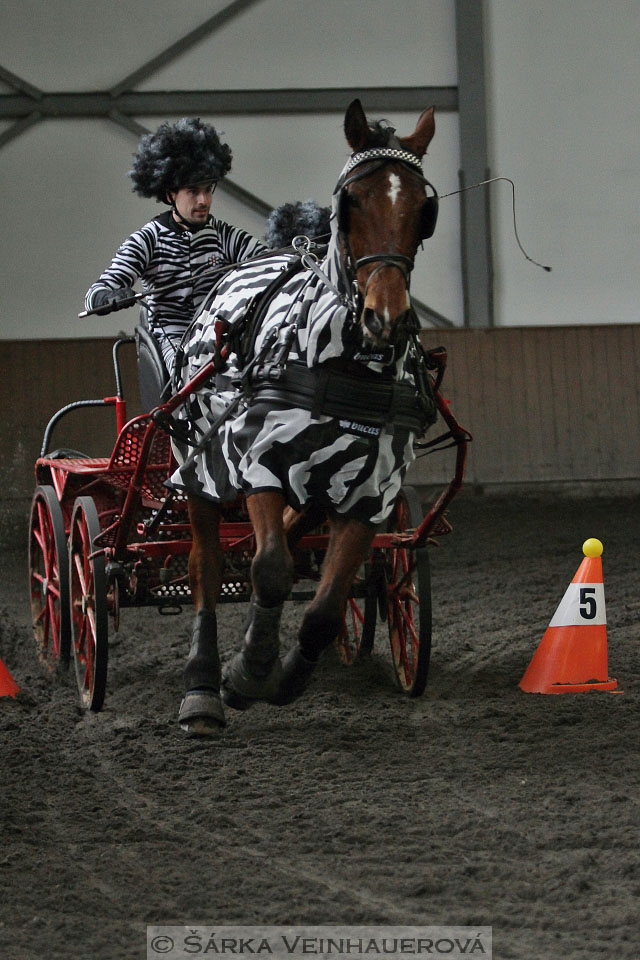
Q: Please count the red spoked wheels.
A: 4